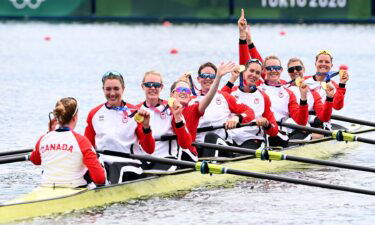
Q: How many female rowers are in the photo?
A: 9